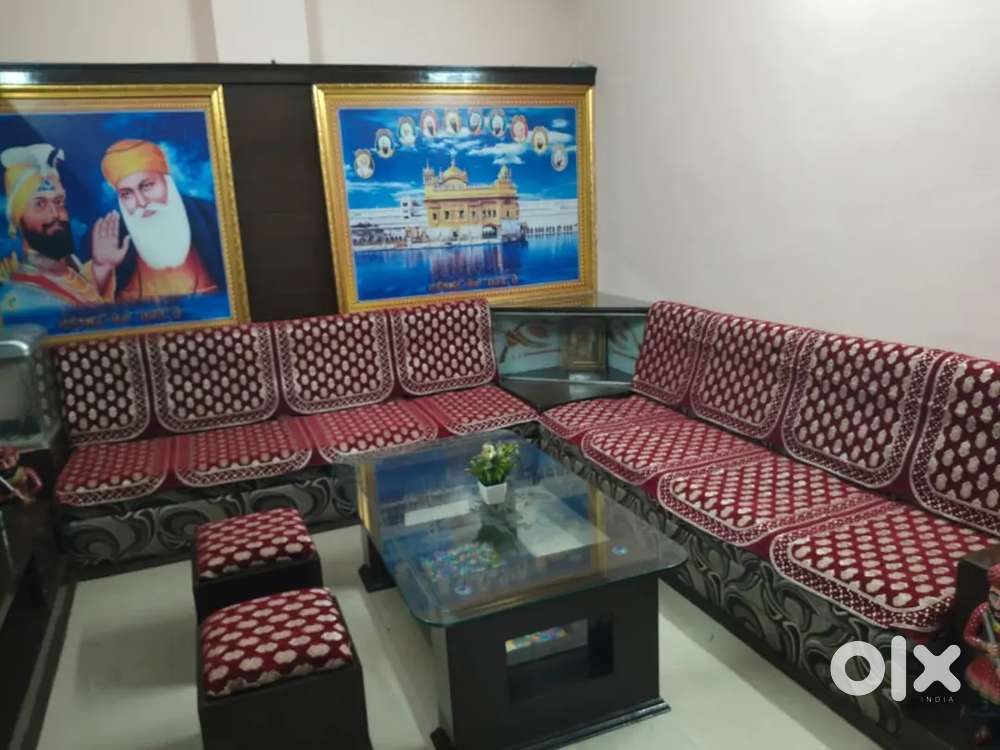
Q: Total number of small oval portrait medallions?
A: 10